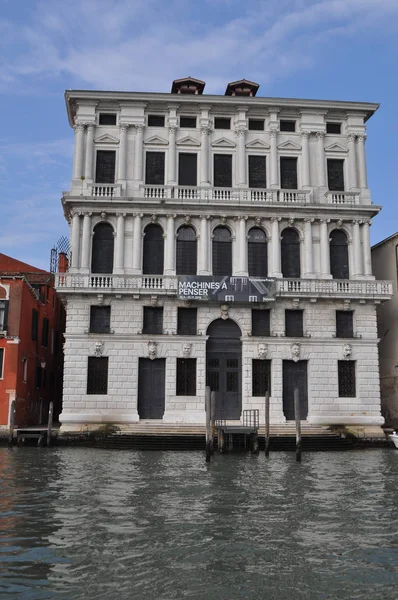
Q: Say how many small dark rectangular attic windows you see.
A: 7